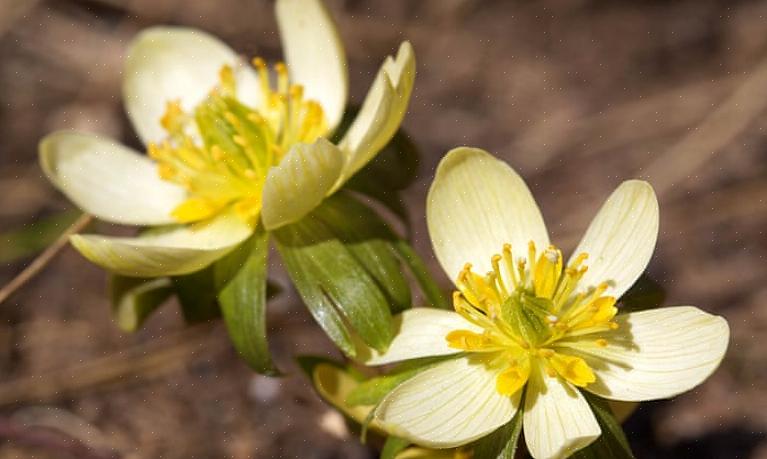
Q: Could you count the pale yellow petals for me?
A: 12